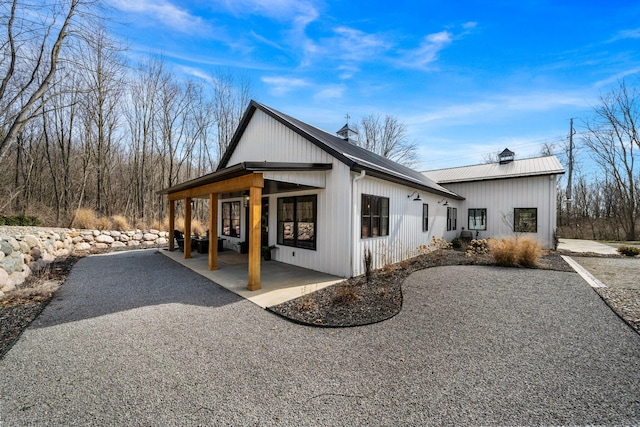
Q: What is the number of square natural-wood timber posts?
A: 4